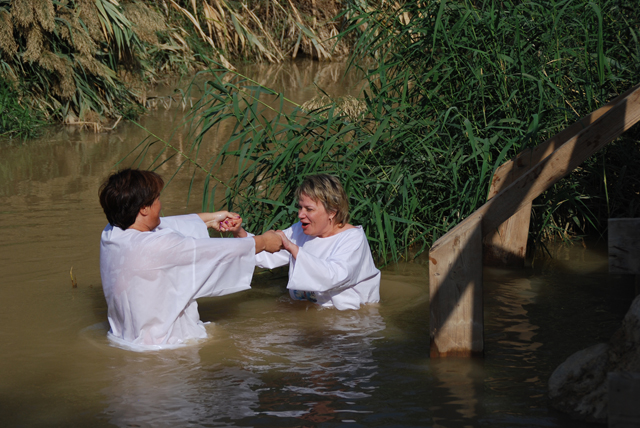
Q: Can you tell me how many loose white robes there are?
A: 2